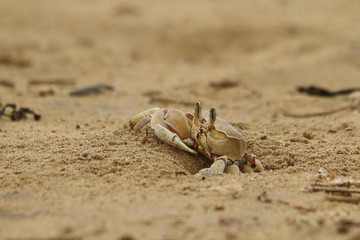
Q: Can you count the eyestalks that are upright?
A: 2